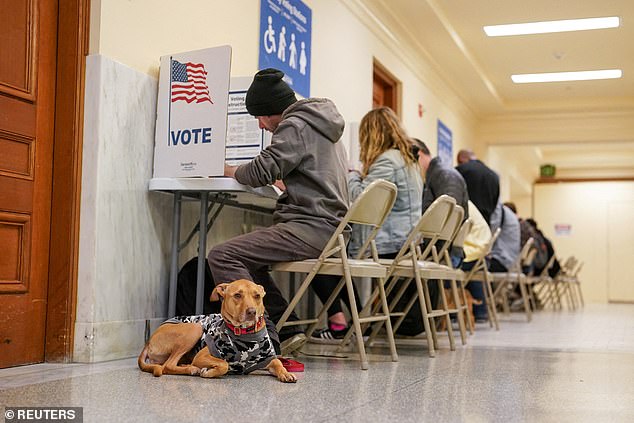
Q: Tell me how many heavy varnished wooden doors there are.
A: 2